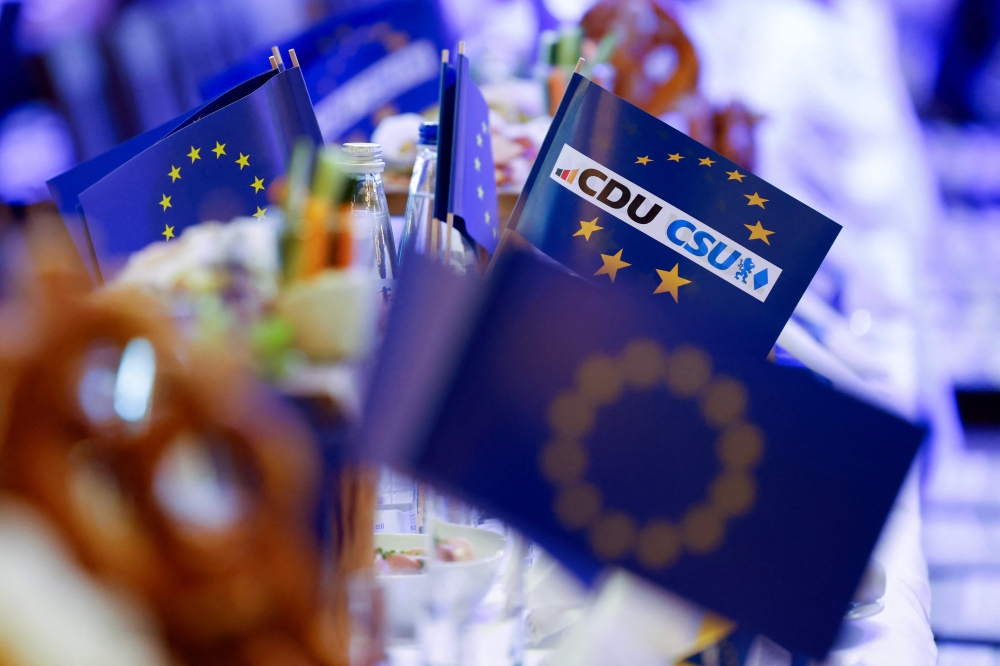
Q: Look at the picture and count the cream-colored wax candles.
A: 0